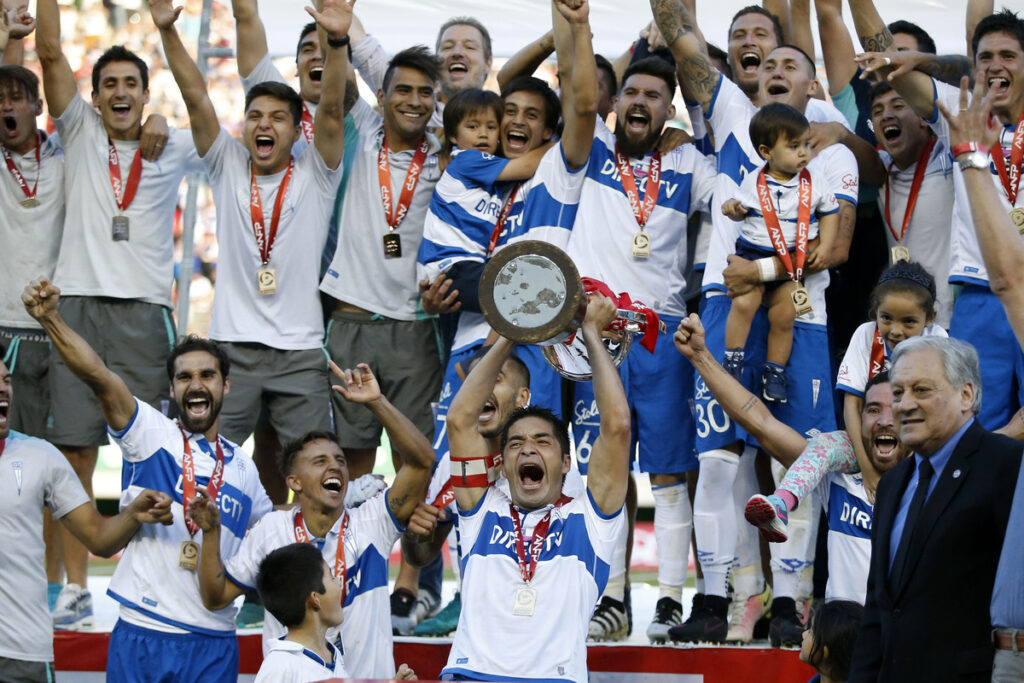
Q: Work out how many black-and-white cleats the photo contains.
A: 2